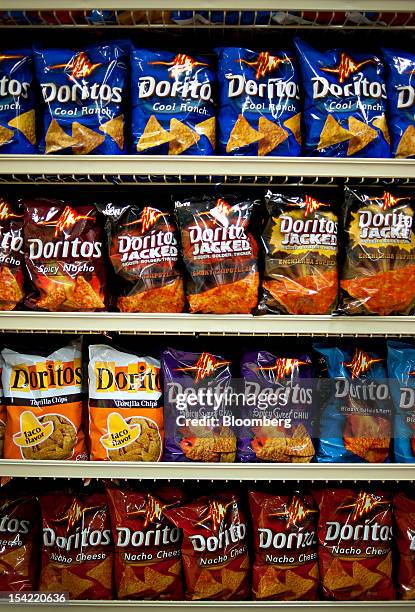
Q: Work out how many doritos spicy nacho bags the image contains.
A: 2